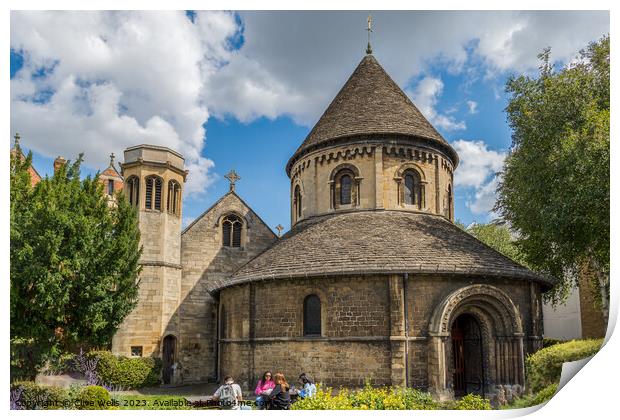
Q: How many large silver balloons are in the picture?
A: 0